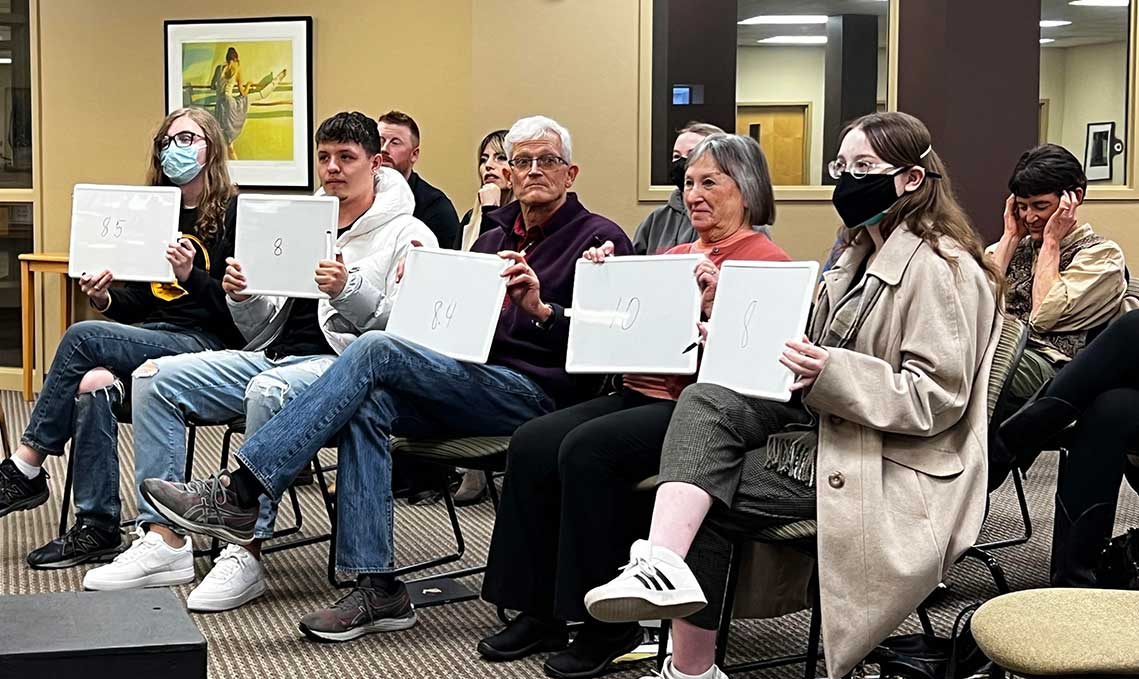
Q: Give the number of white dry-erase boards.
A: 5